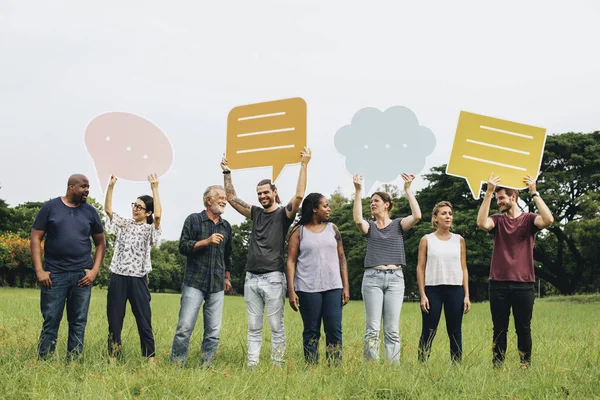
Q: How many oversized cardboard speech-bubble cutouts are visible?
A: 4